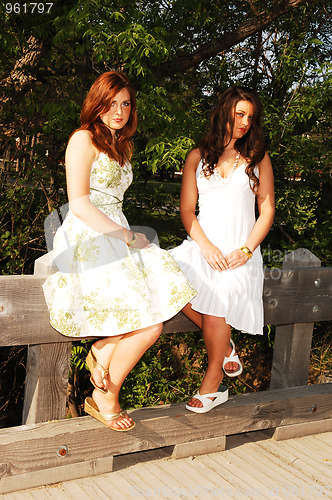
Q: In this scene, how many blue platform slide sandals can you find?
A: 0